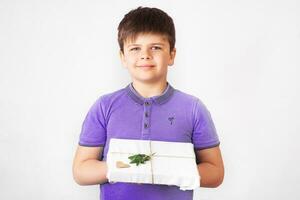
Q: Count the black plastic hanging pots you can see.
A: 0